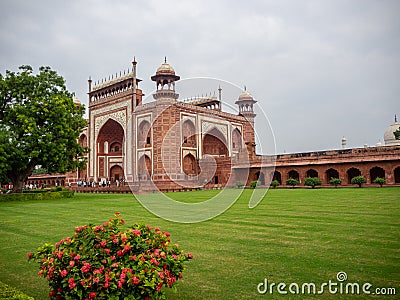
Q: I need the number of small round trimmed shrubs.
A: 8